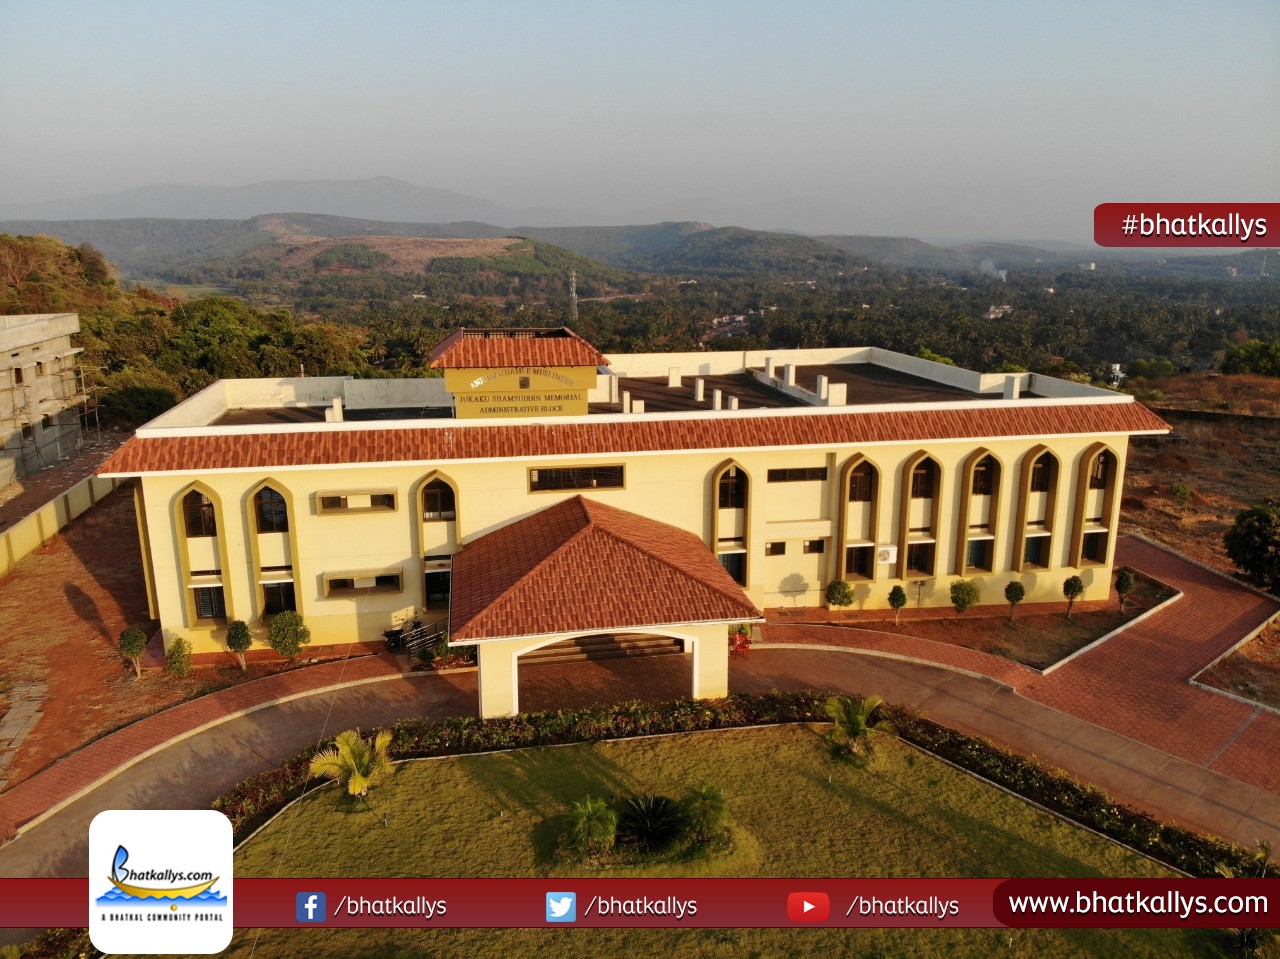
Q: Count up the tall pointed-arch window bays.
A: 9